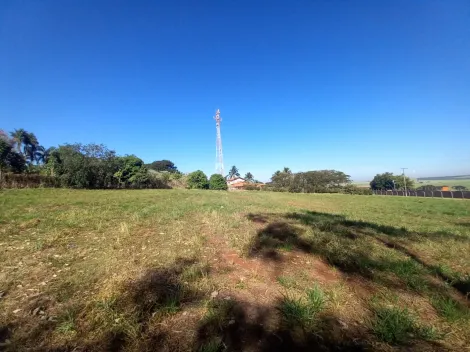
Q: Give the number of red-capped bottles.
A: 0